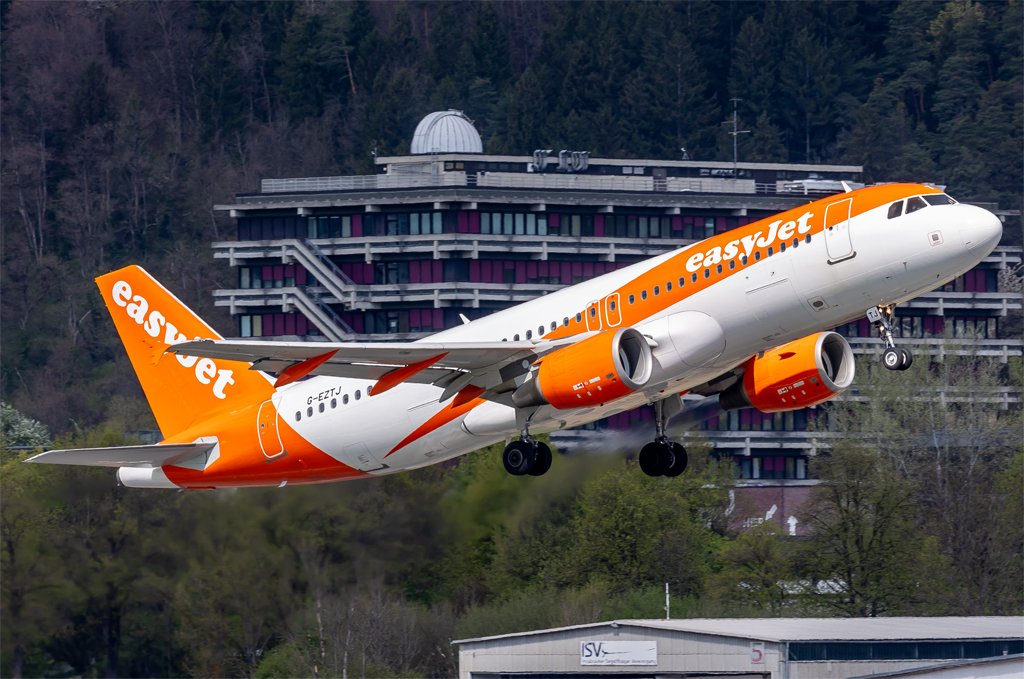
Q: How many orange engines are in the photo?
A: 2